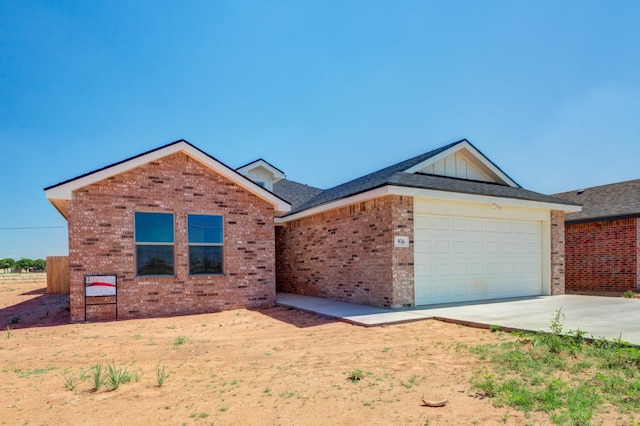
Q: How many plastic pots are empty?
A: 0